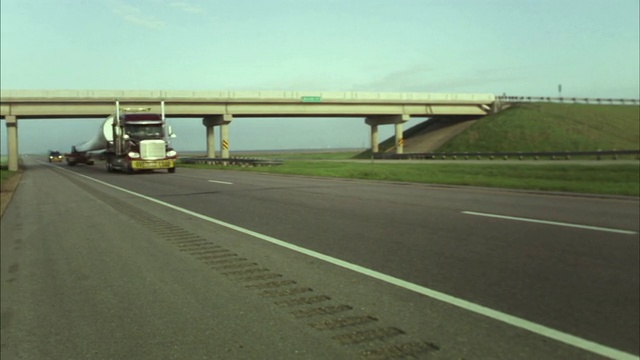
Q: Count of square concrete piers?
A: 5